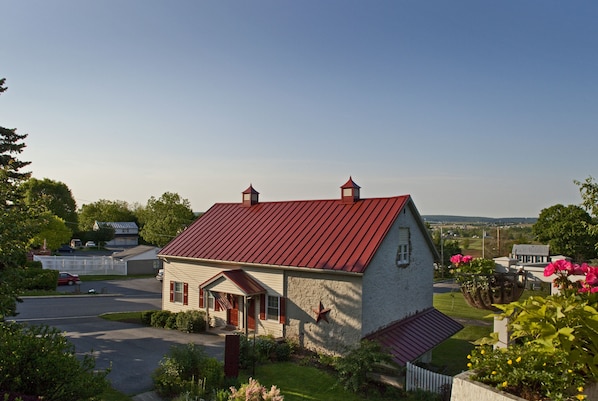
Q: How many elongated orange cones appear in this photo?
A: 0